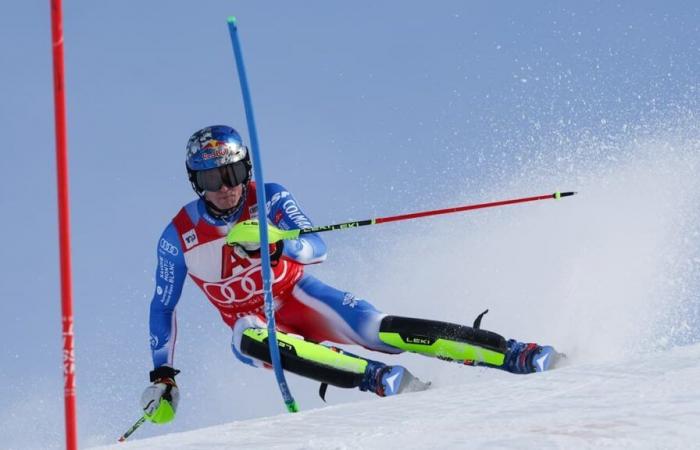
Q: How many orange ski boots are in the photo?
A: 0